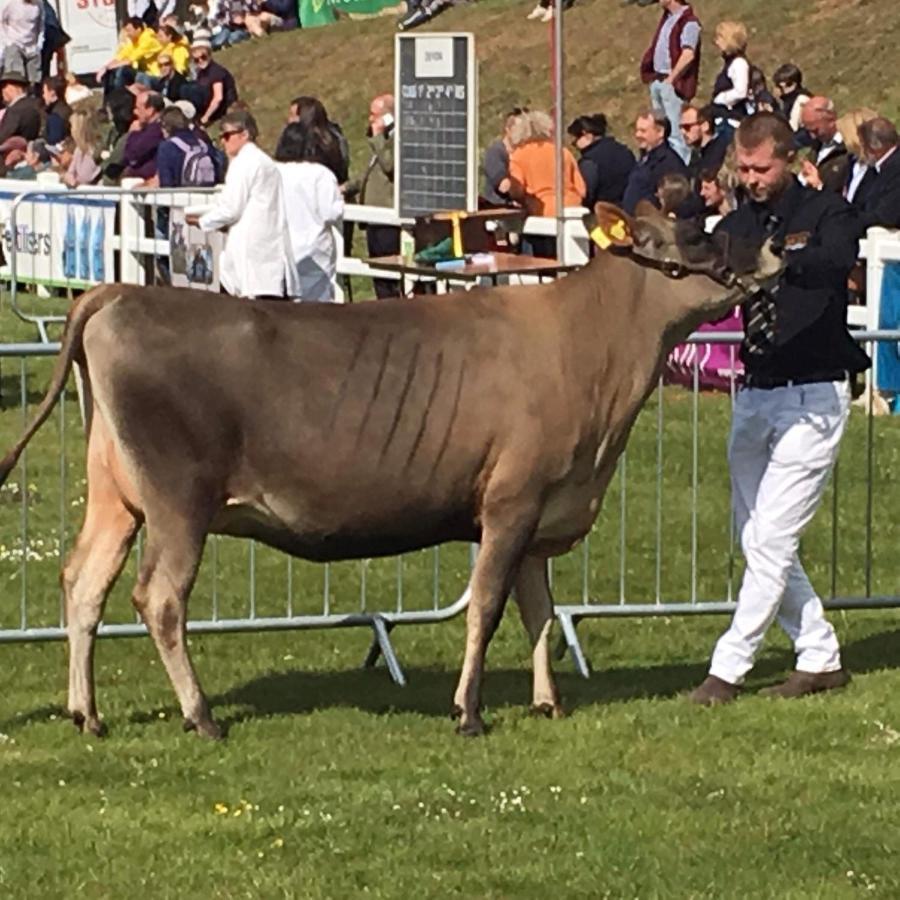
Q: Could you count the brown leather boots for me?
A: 2